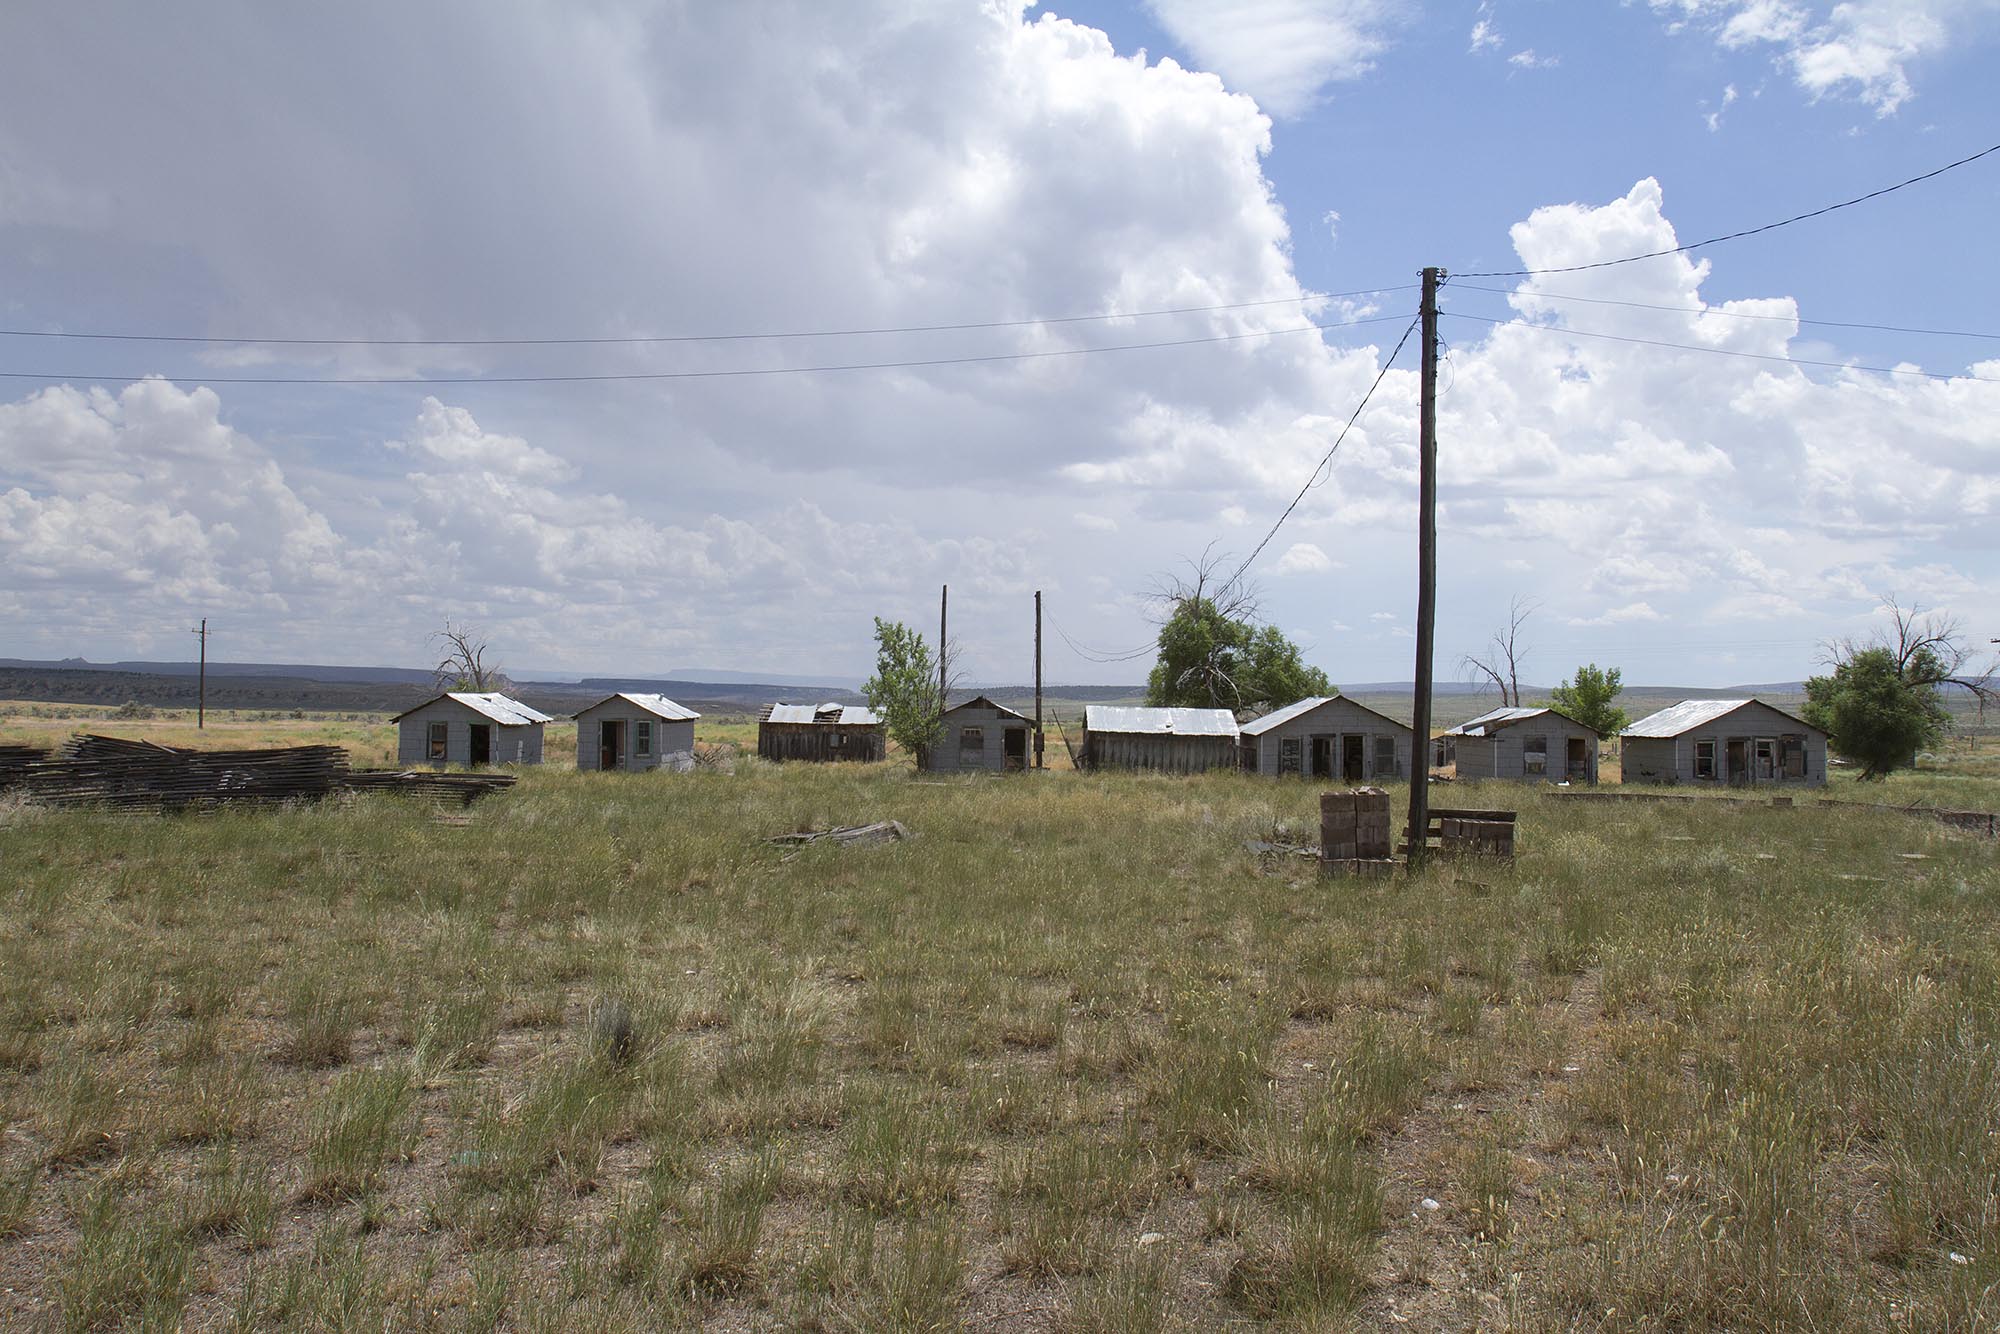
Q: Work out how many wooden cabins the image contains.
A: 8